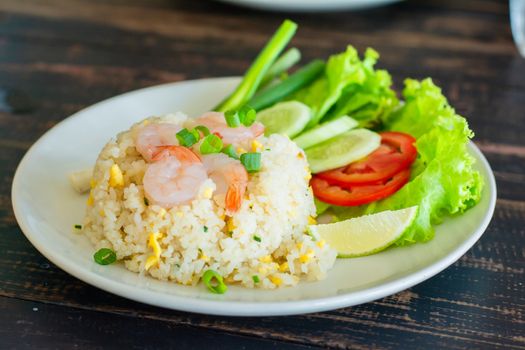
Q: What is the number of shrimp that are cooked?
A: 4